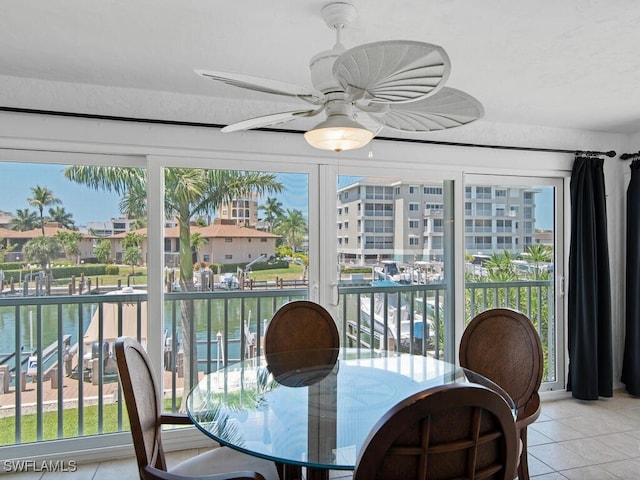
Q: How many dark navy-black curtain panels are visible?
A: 2